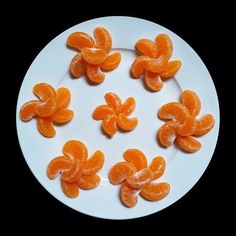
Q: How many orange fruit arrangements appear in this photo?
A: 7